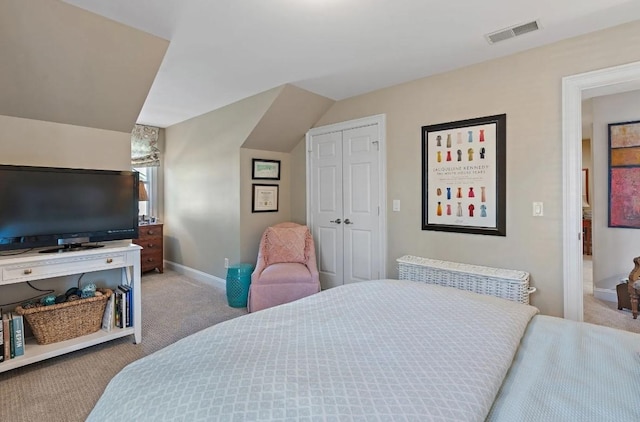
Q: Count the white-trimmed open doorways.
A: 1